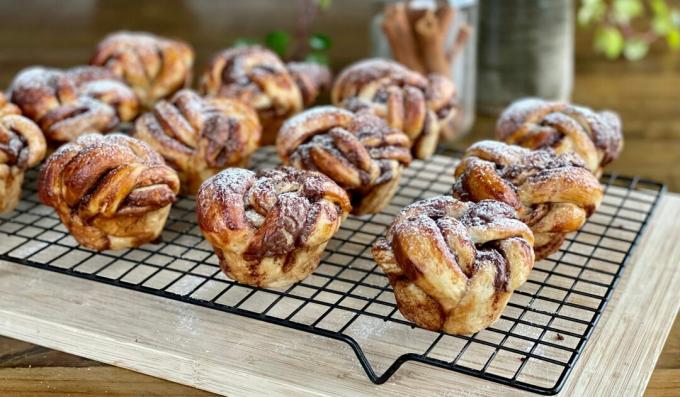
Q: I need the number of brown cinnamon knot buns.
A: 13